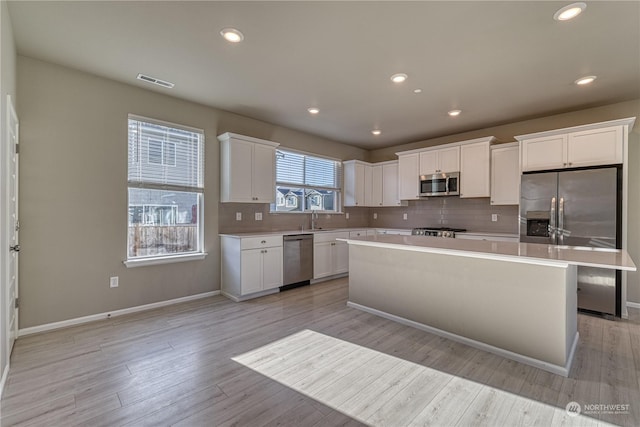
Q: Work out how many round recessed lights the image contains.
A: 7